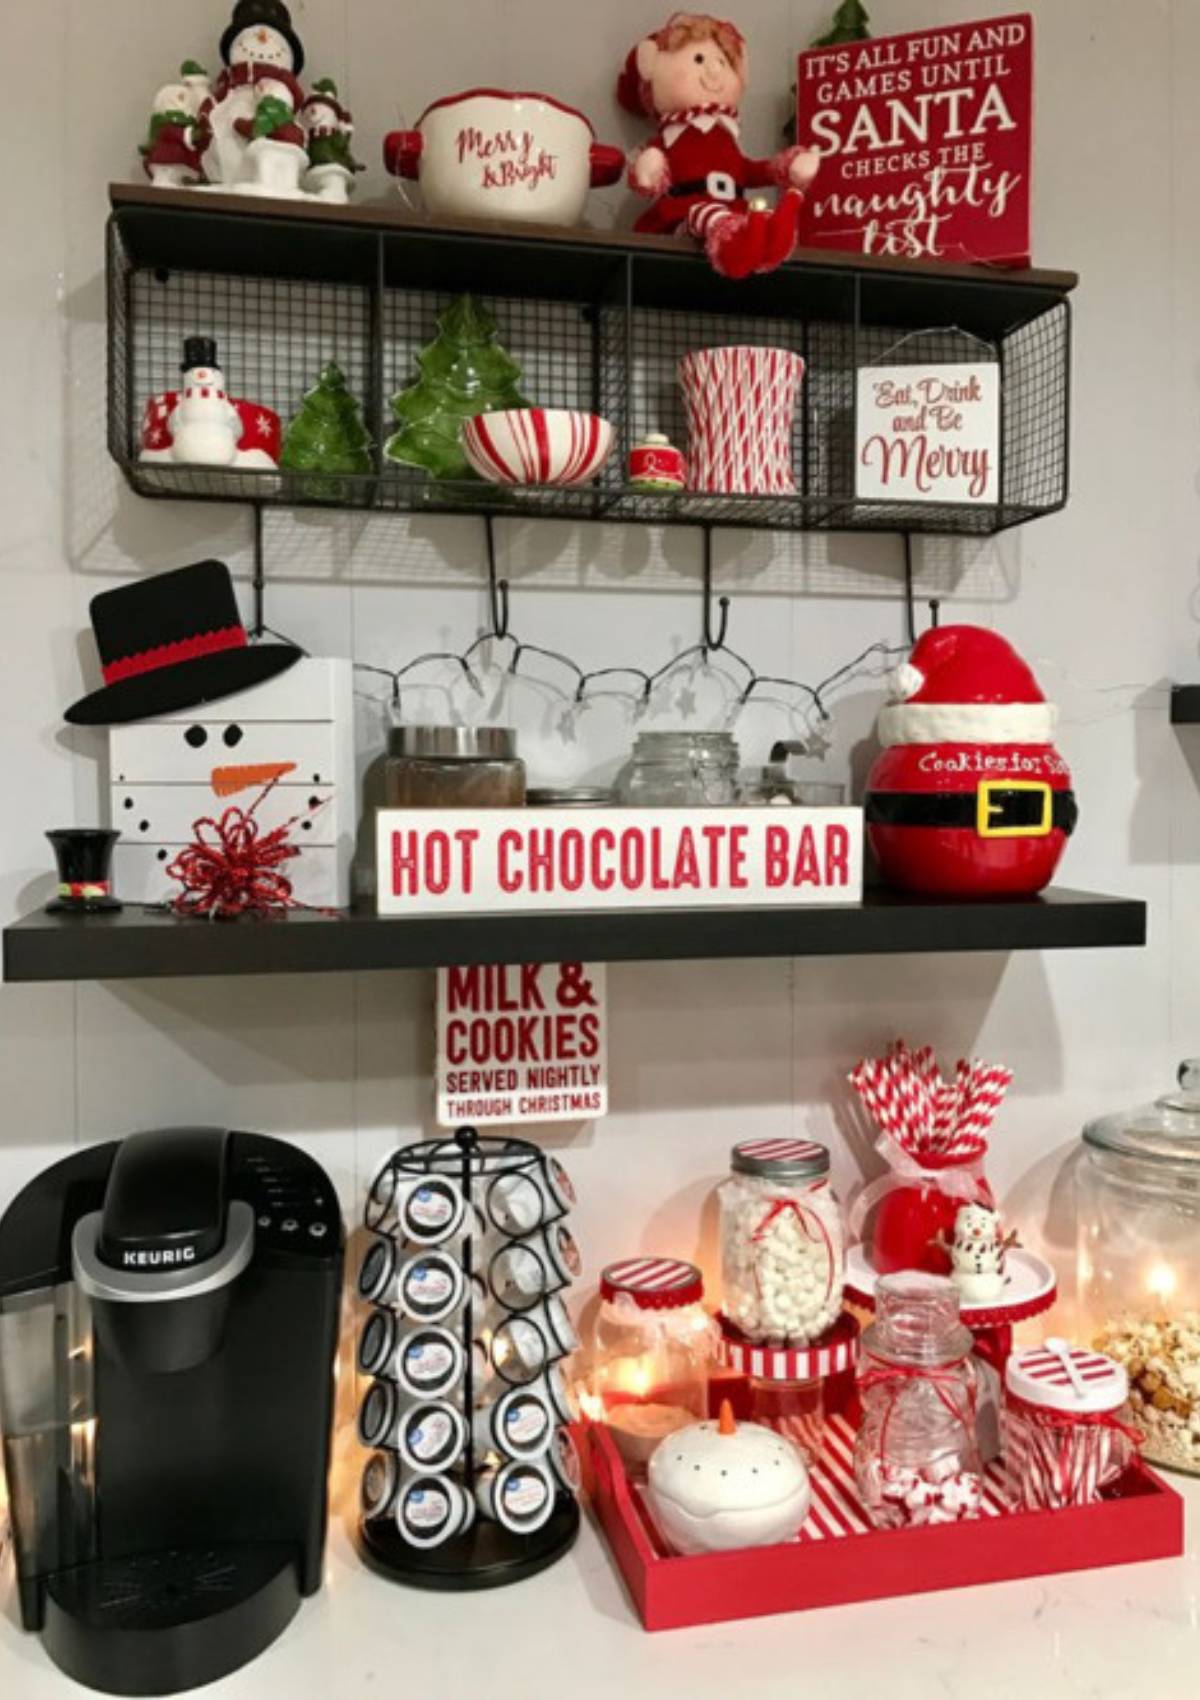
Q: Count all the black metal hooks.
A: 4